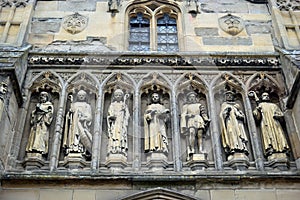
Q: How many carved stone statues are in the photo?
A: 7